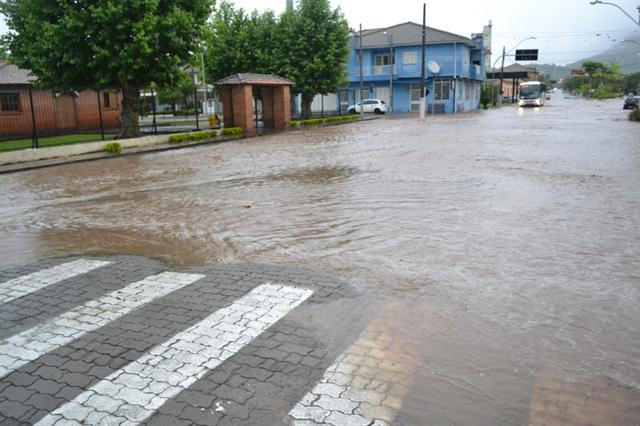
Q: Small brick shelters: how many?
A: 1